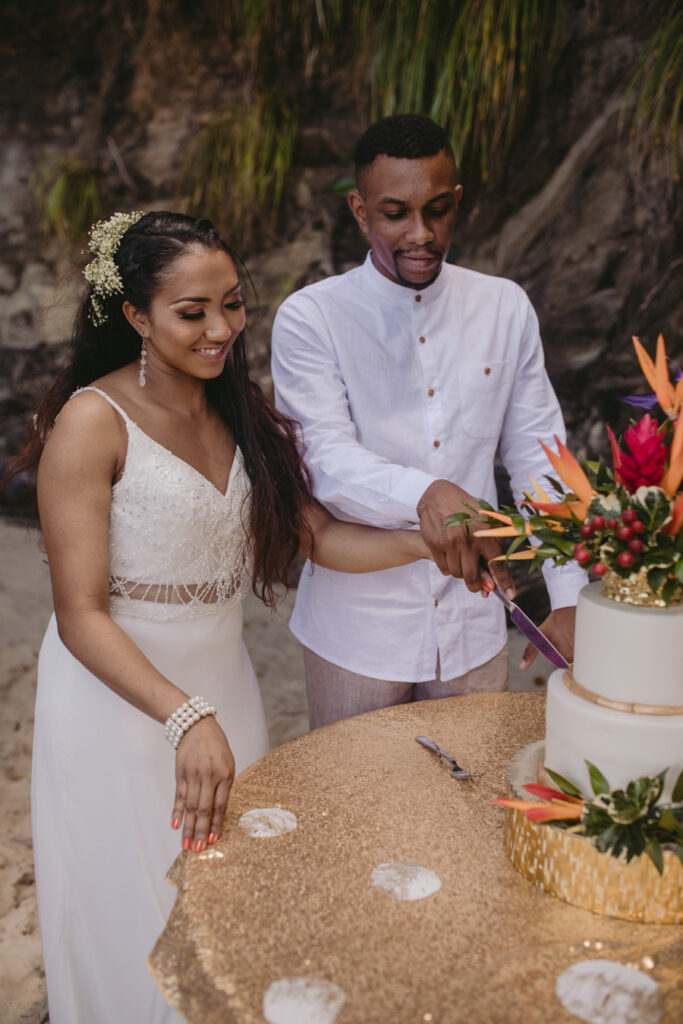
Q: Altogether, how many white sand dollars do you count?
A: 4